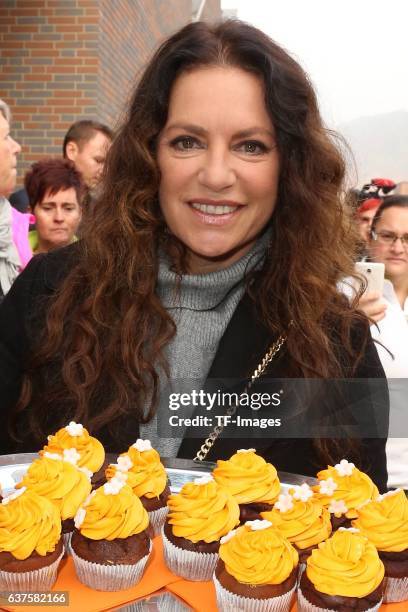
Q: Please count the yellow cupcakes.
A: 12